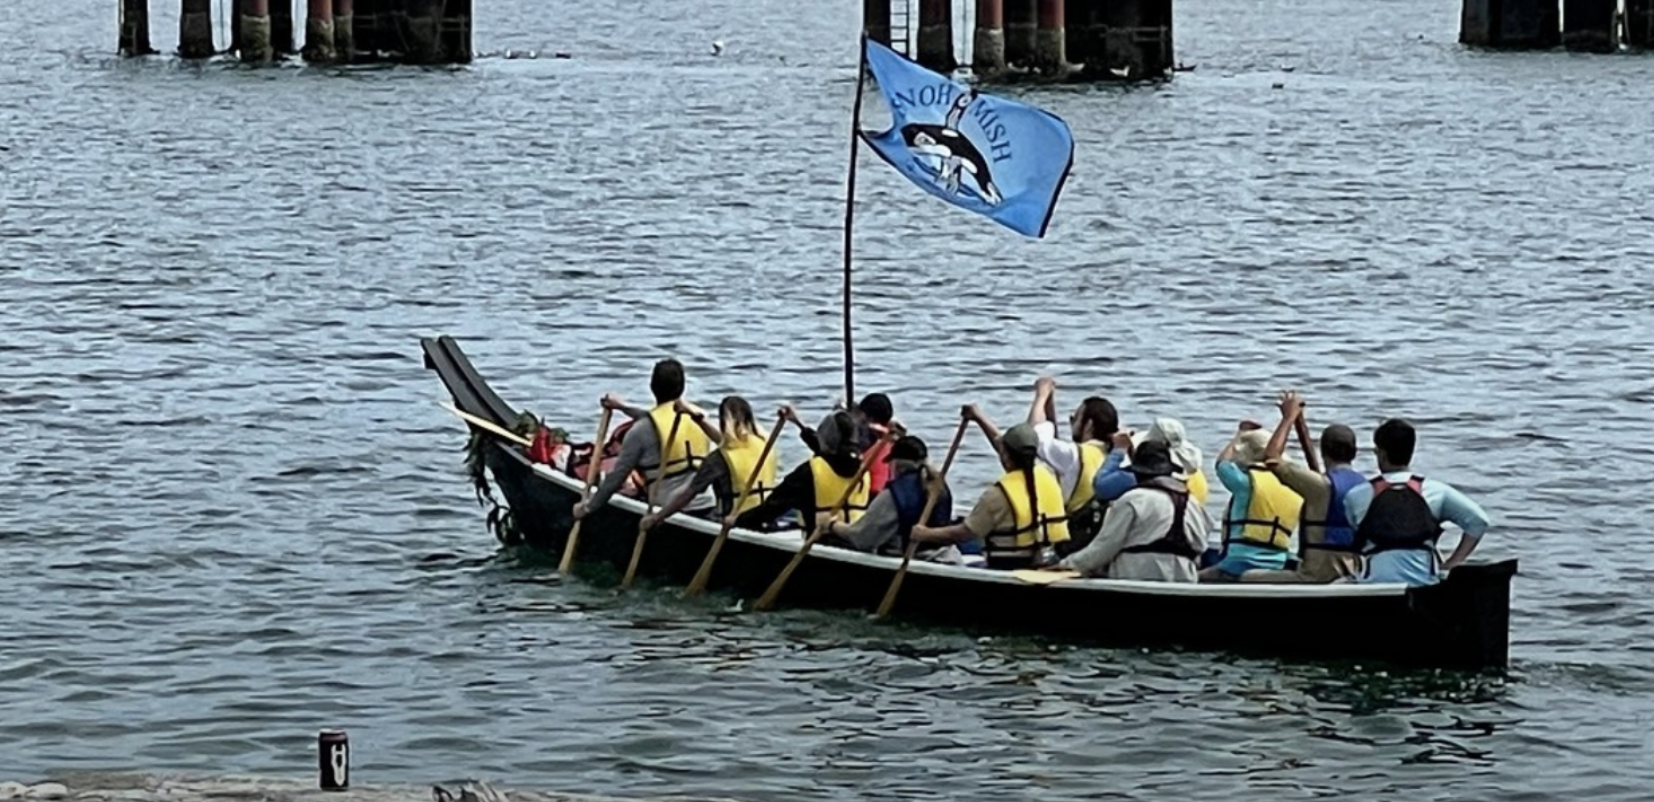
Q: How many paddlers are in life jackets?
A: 12